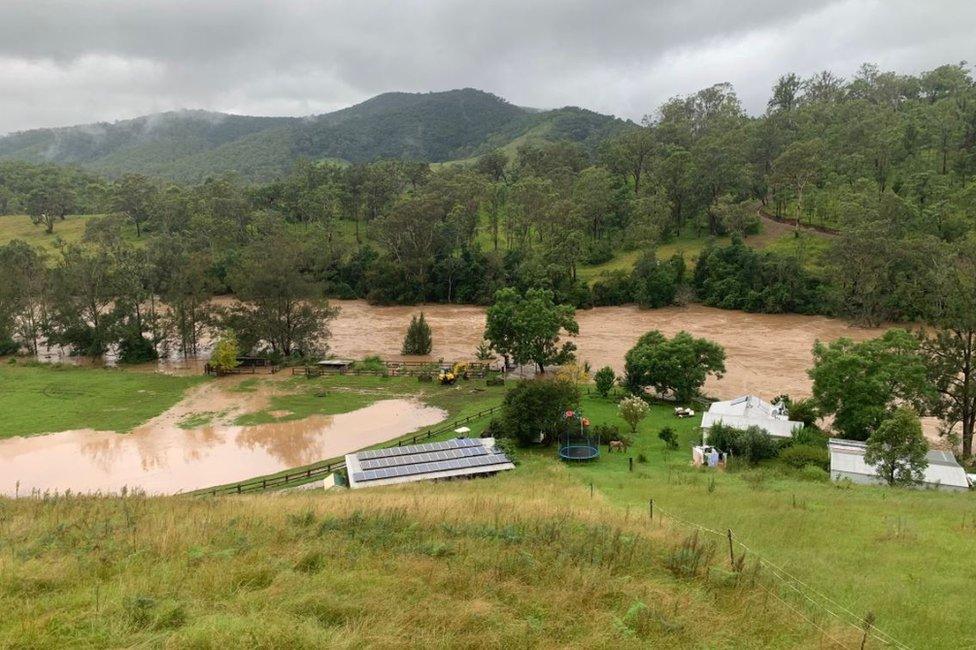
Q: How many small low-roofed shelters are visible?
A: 2